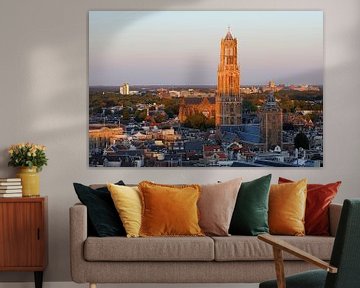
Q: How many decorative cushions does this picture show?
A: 7